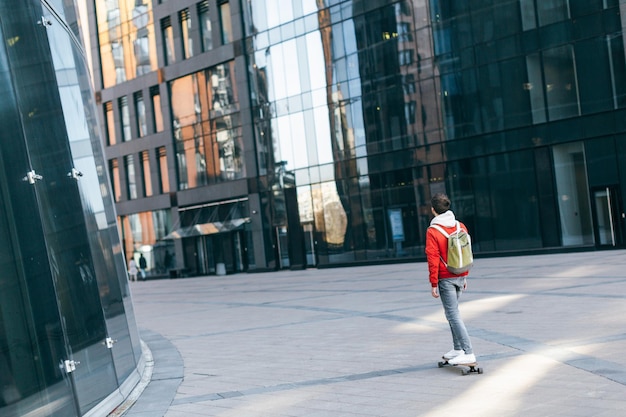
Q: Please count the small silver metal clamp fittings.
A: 5